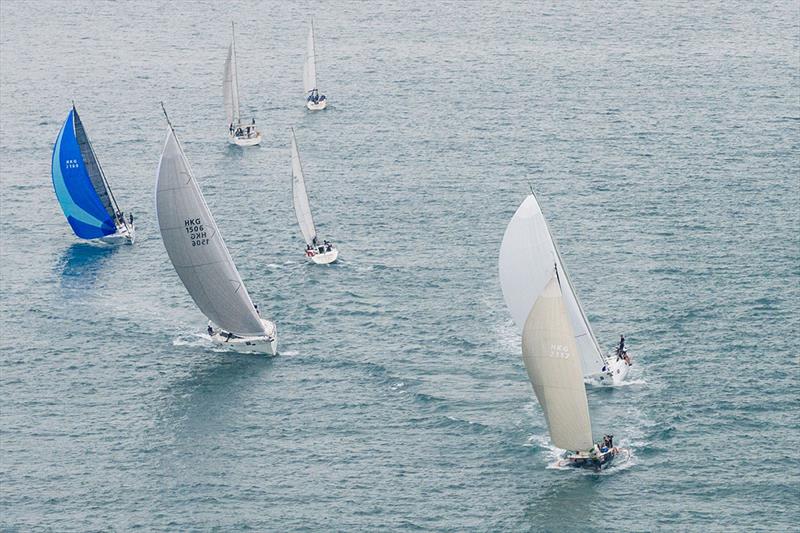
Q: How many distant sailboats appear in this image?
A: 3